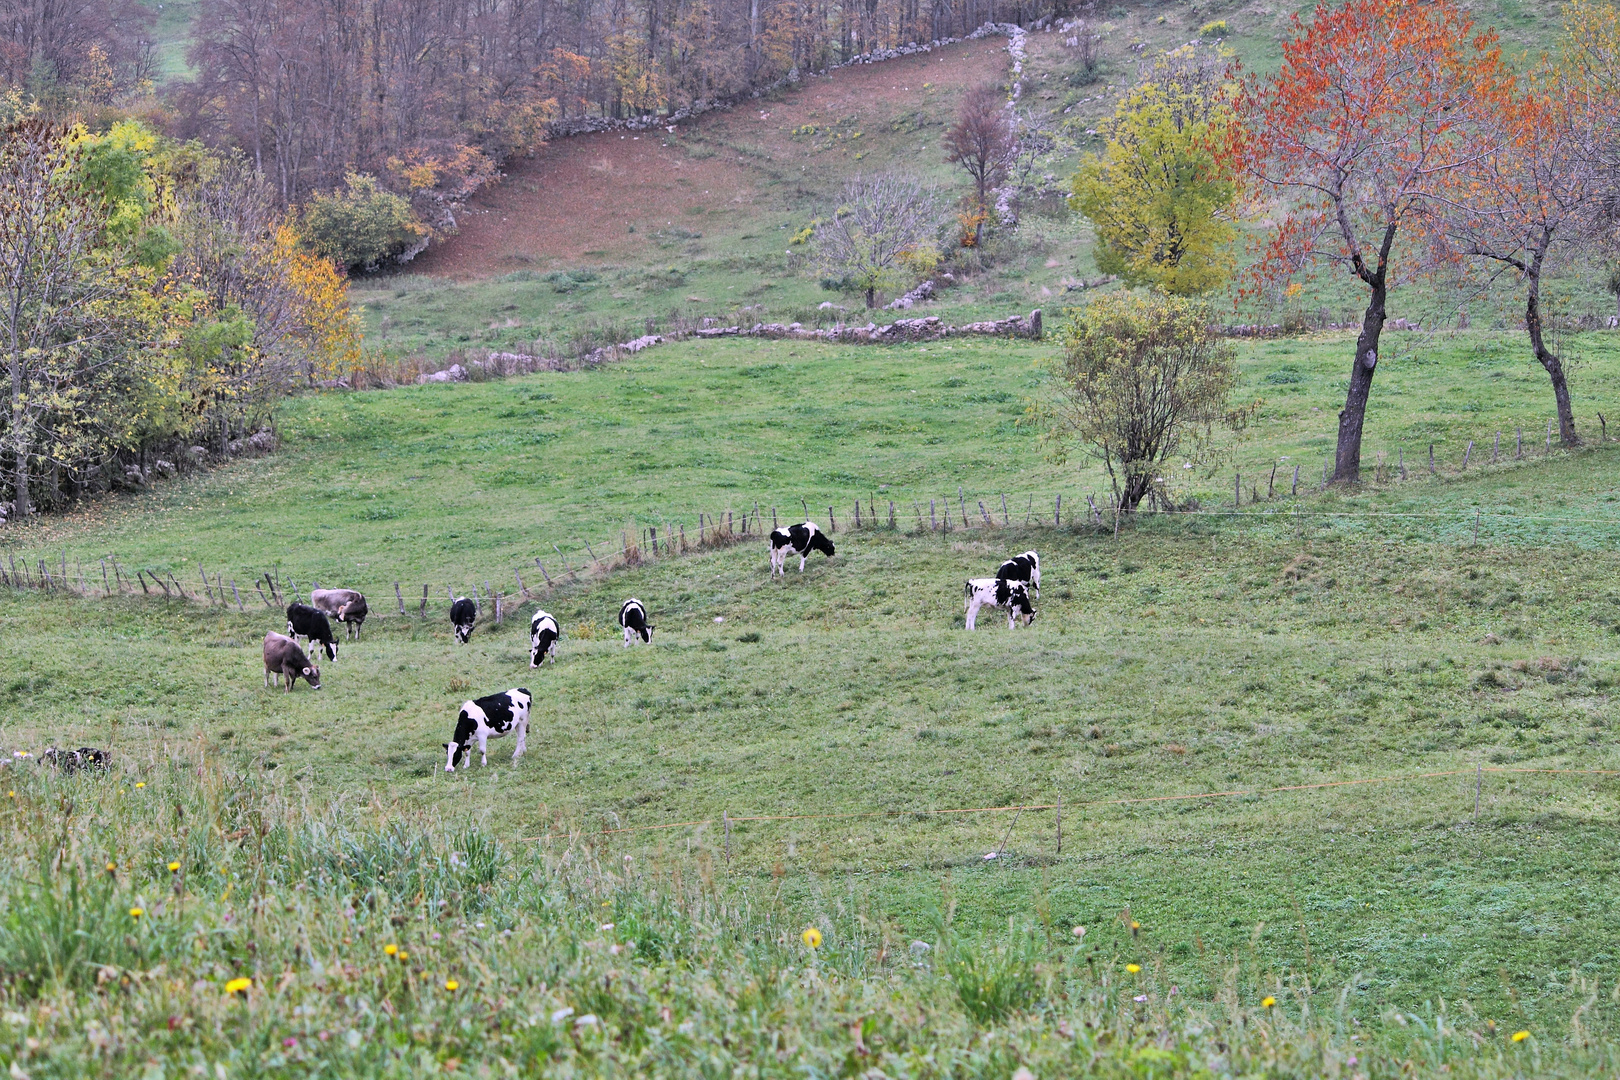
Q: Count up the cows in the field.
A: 11